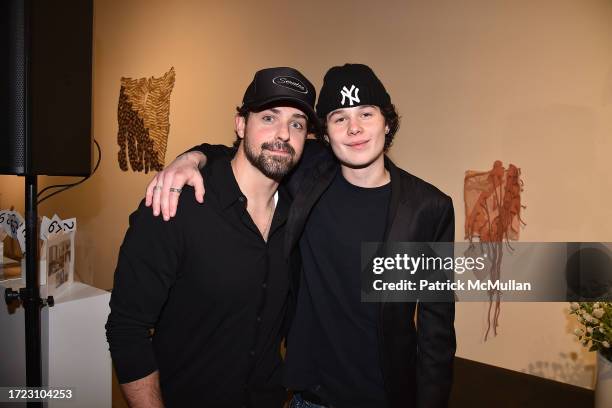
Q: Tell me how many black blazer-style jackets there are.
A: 1